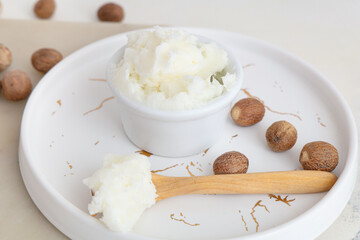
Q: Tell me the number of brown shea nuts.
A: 9